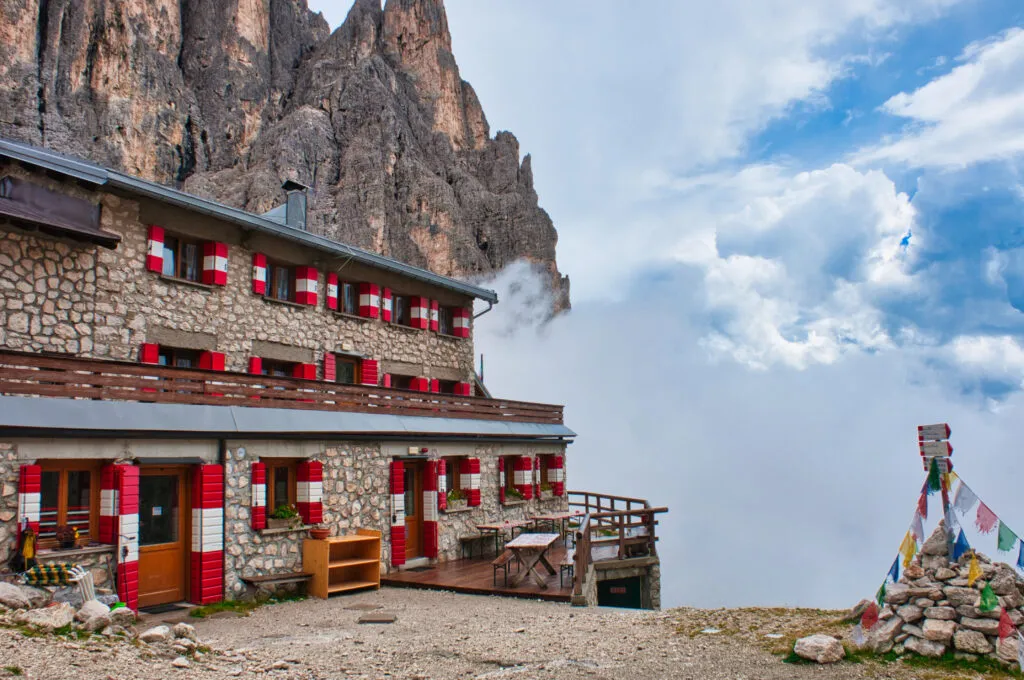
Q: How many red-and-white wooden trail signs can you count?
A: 3